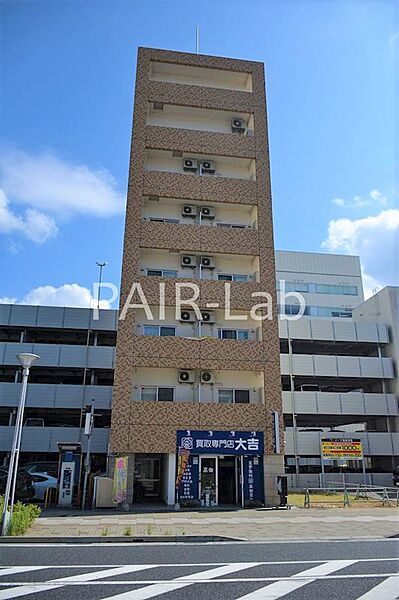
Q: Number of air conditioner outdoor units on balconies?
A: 11